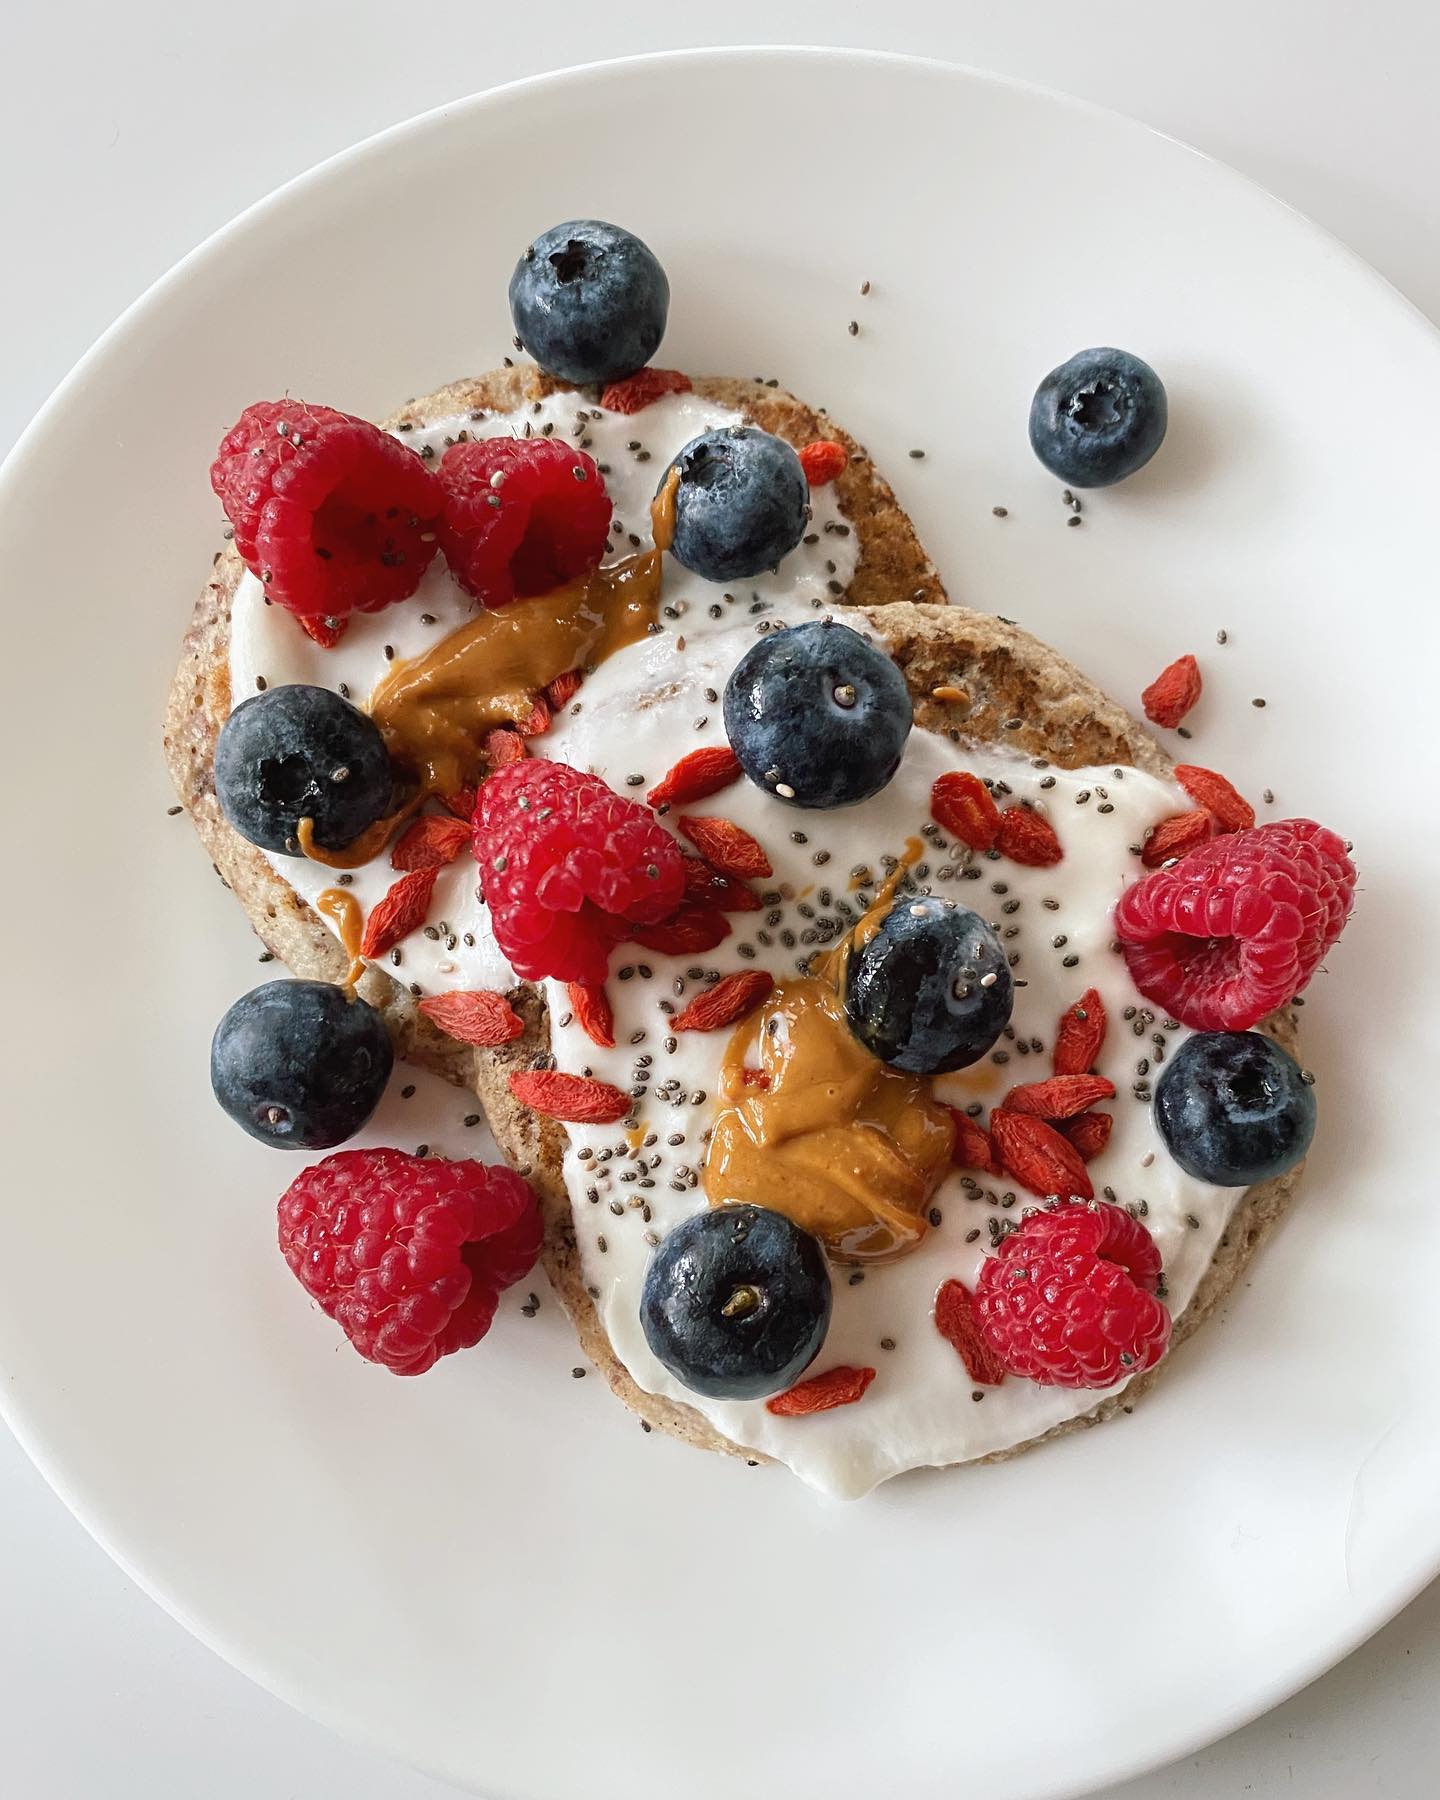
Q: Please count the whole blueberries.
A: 9